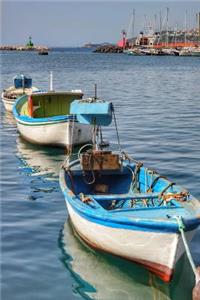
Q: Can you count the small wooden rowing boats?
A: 3